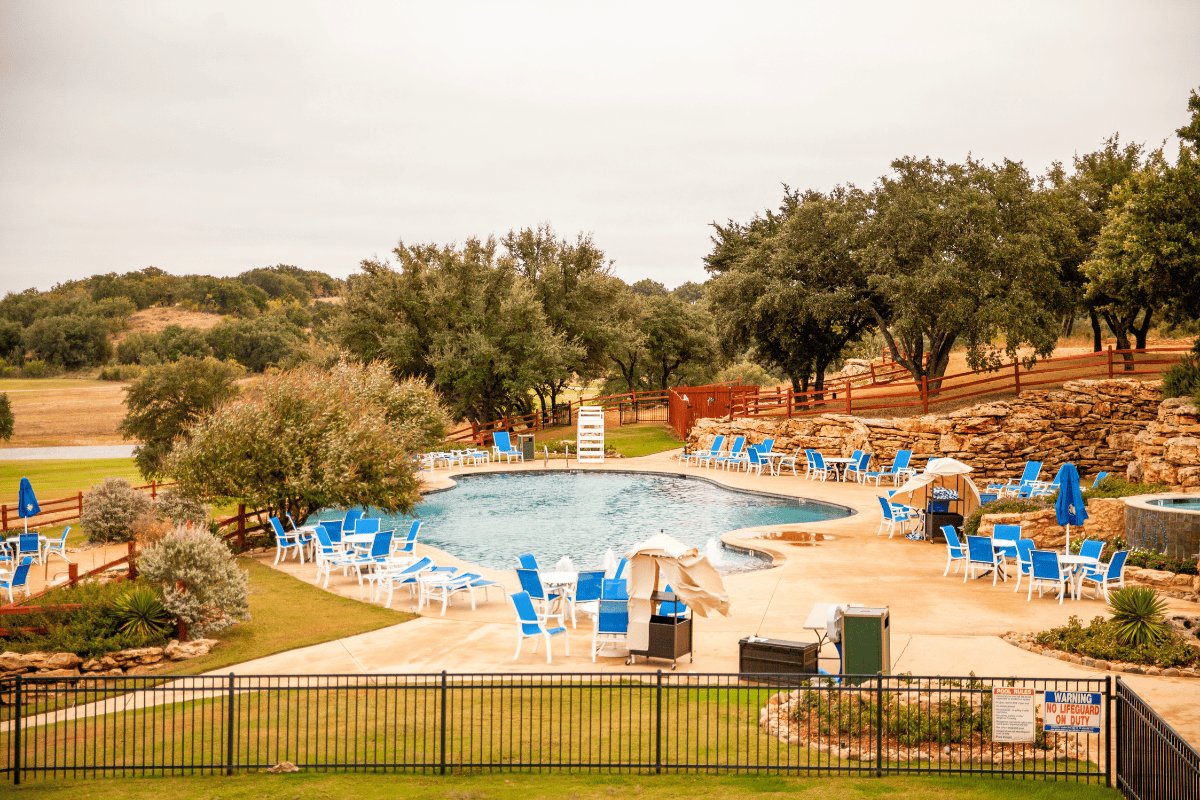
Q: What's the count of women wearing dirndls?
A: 0